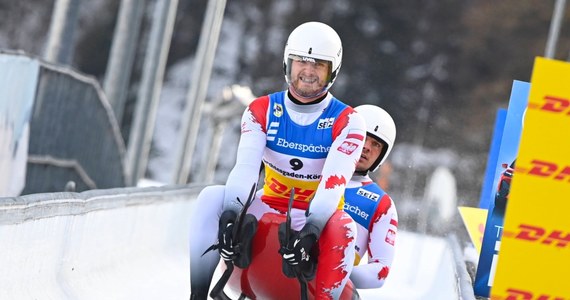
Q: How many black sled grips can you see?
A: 2